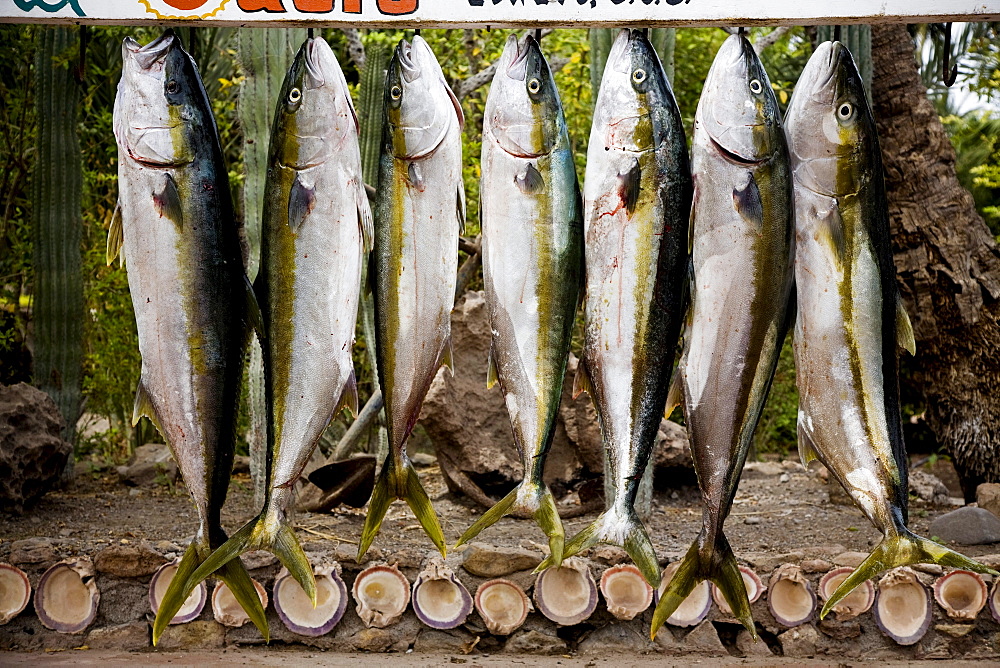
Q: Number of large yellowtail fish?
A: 7